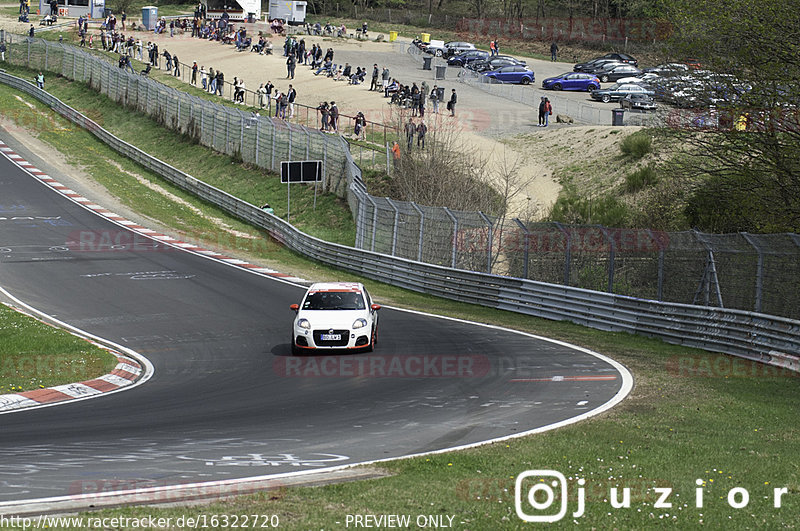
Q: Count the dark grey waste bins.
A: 4